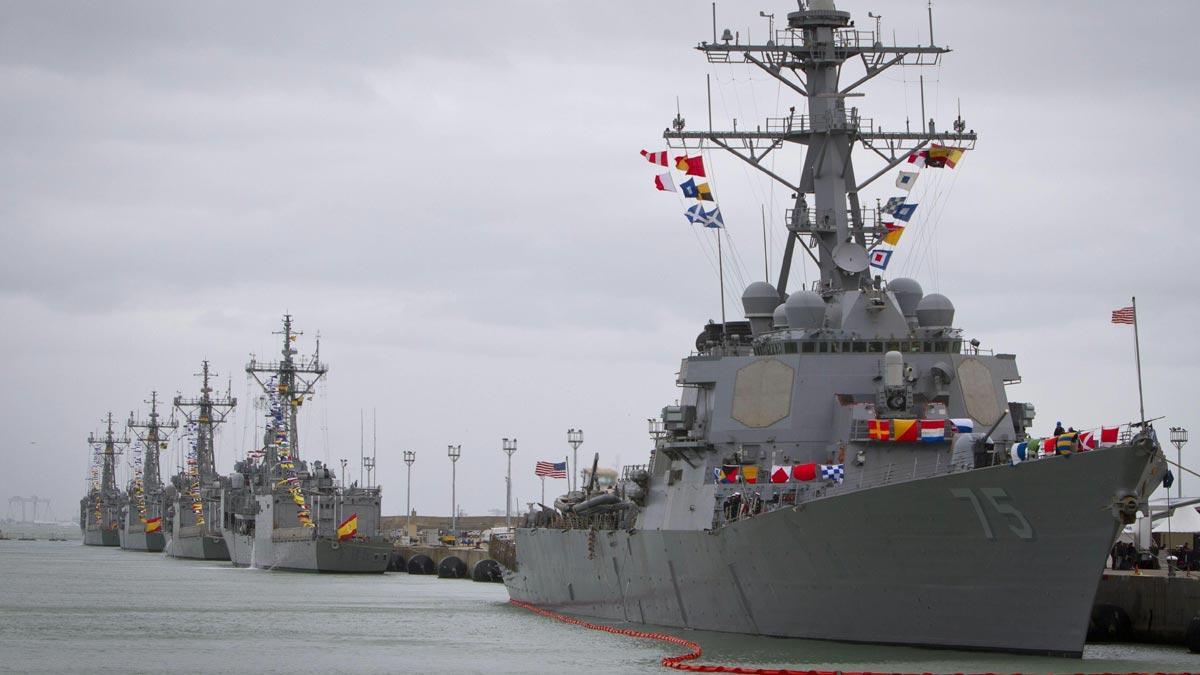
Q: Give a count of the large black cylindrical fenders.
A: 6